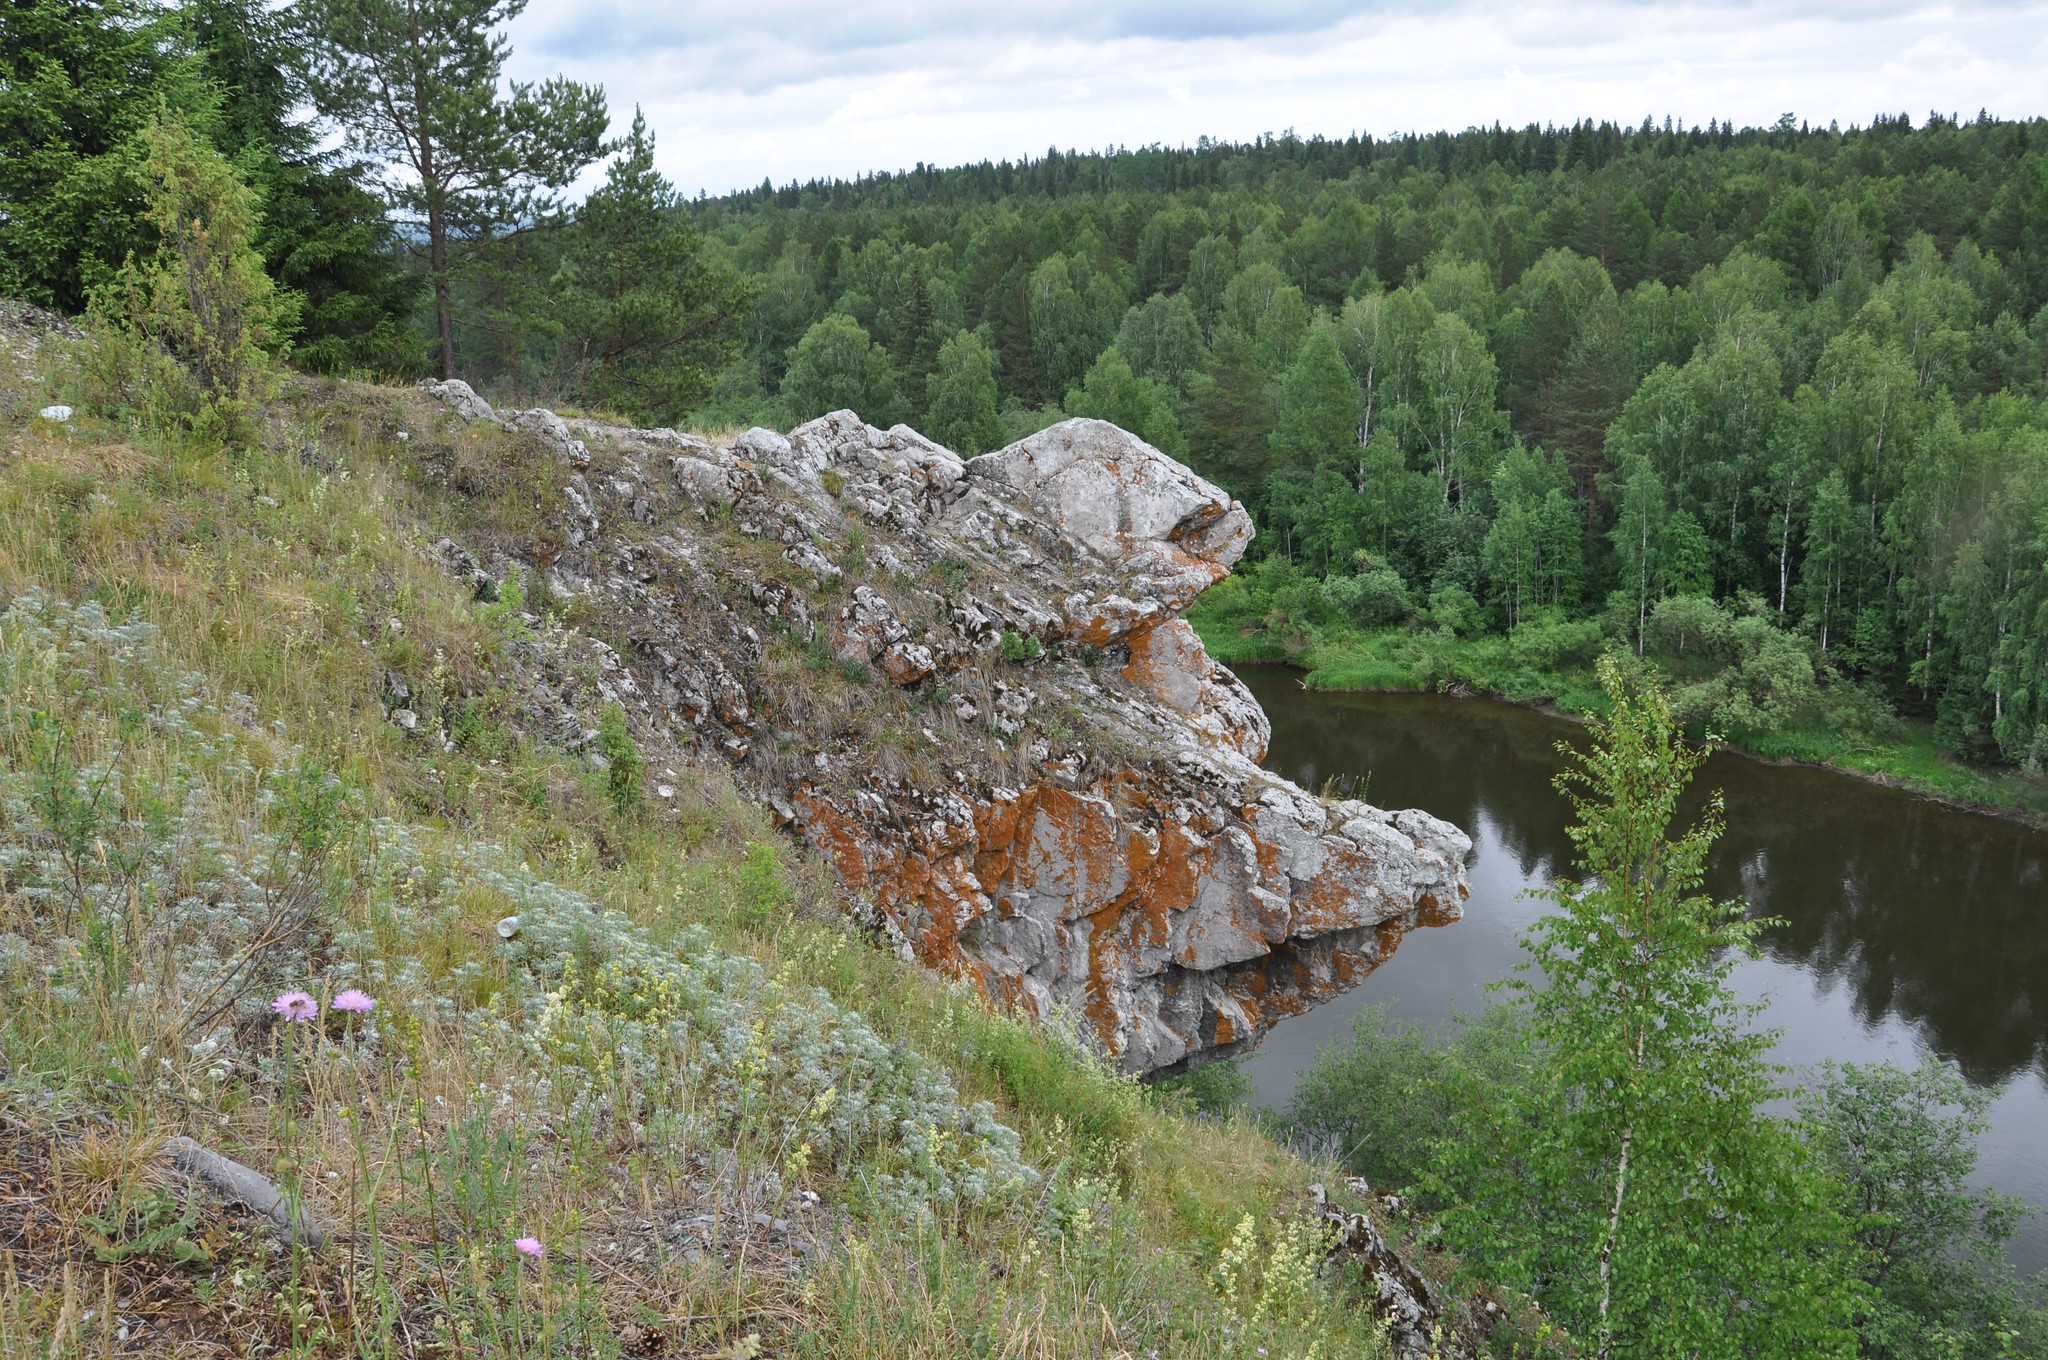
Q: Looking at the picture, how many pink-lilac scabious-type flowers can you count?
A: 3